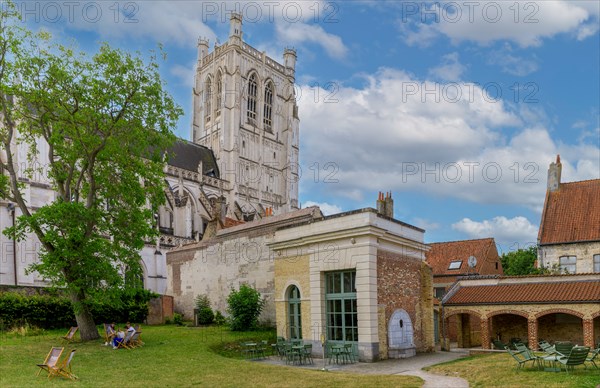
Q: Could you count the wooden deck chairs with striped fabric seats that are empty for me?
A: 3